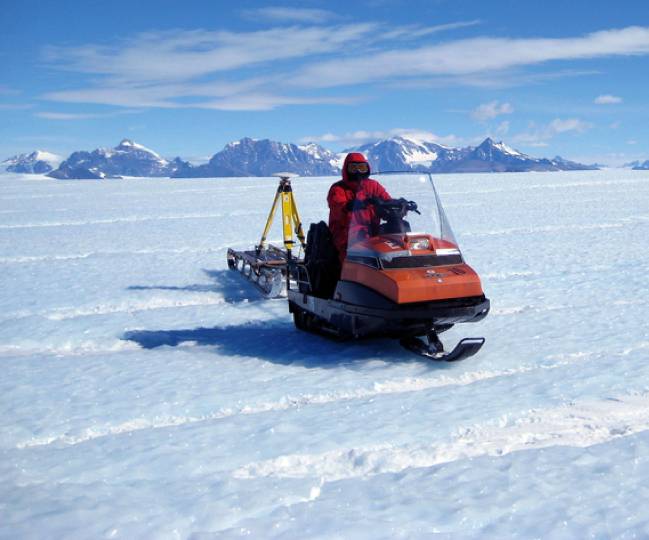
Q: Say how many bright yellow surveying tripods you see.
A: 1